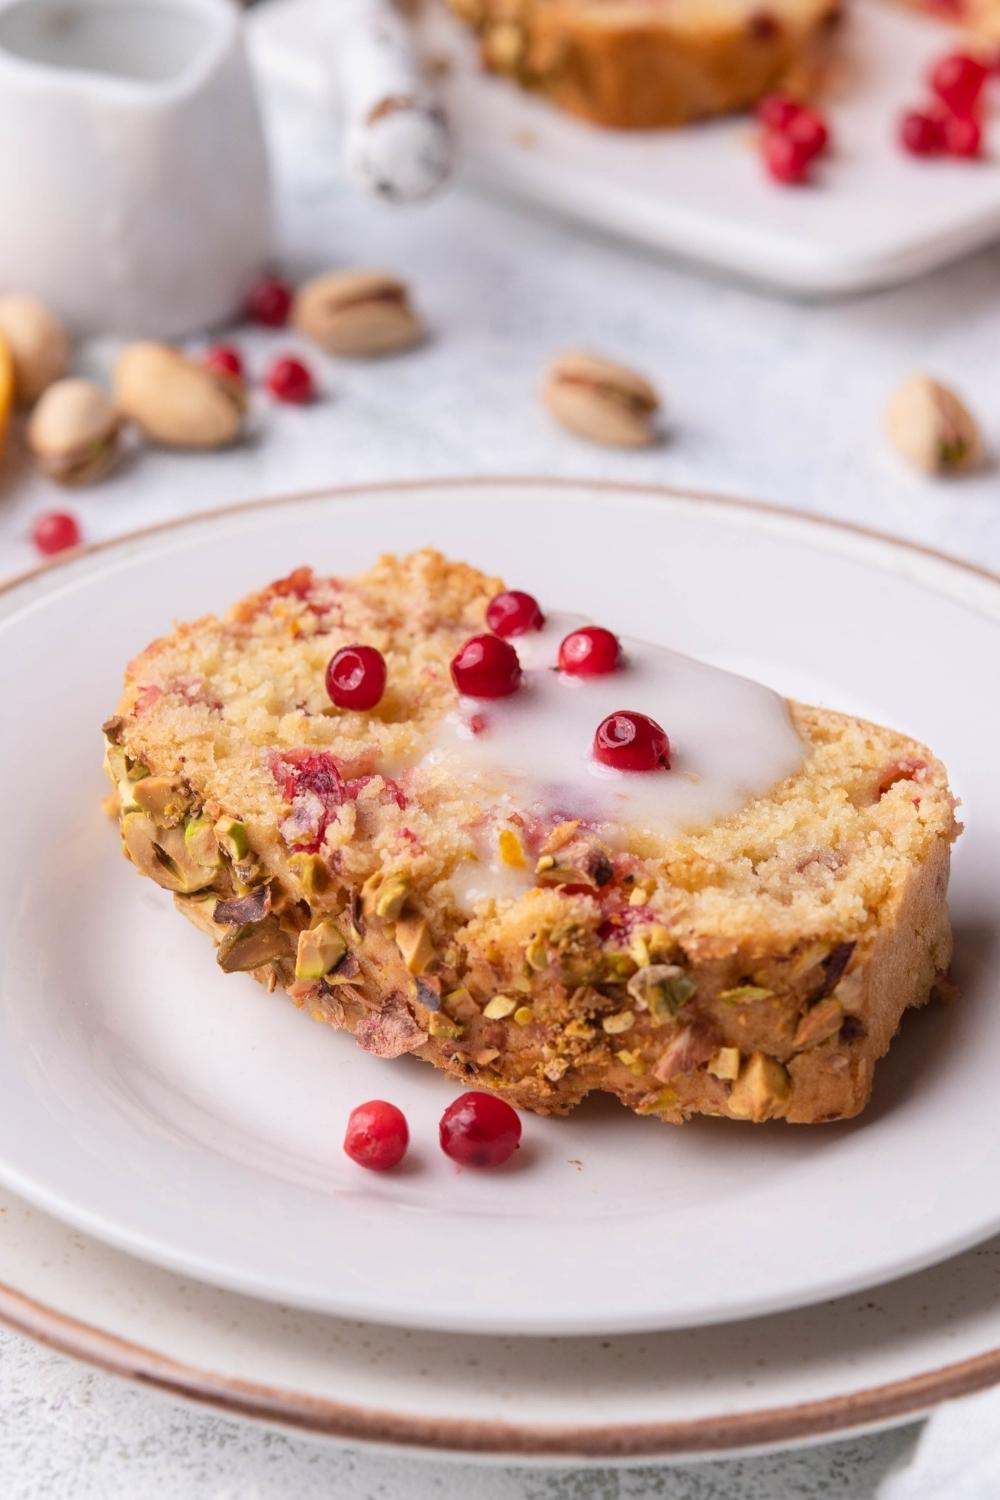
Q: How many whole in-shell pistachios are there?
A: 6